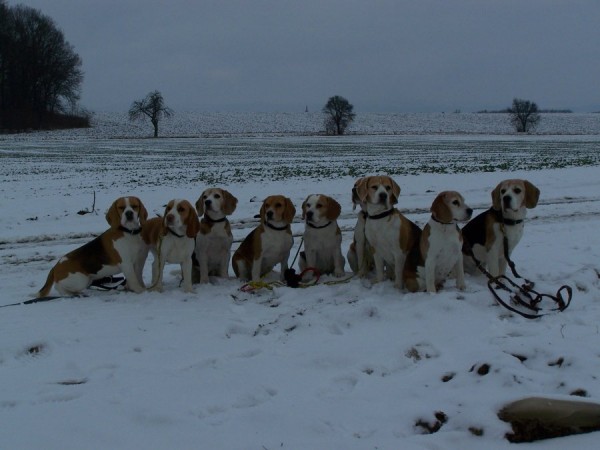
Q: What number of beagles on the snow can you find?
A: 9